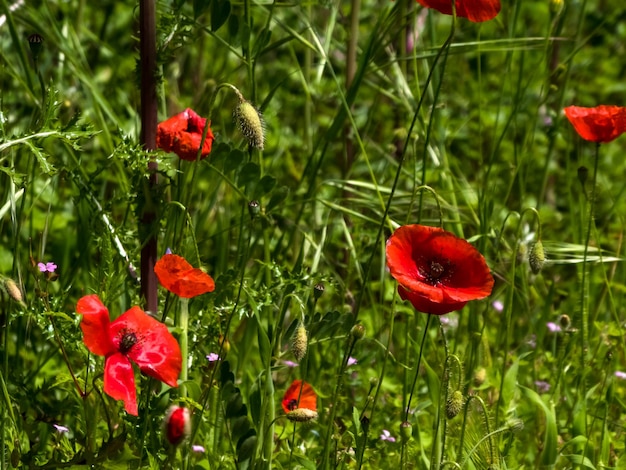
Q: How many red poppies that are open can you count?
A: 7